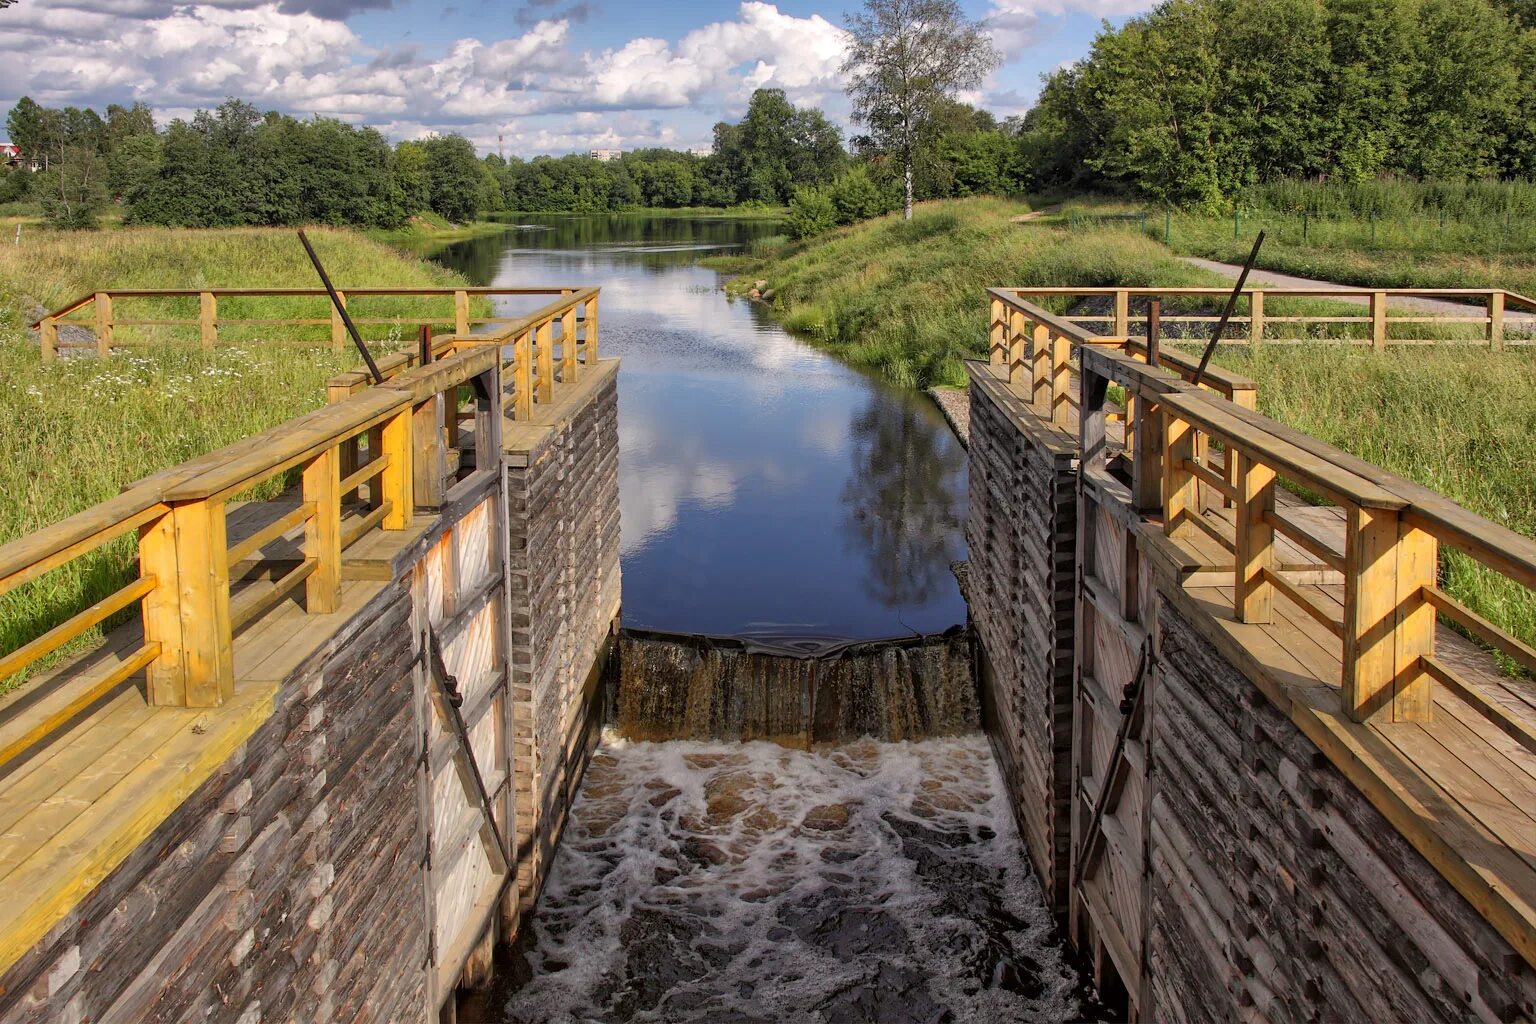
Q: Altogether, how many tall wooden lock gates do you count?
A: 2